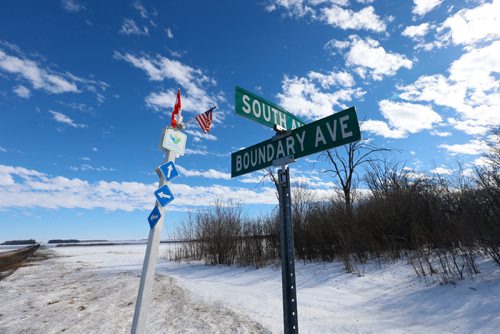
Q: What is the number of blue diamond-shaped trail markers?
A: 3